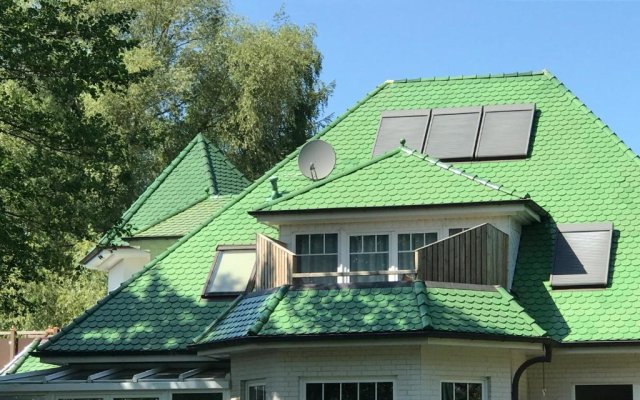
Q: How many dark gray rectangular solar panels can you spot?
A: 4